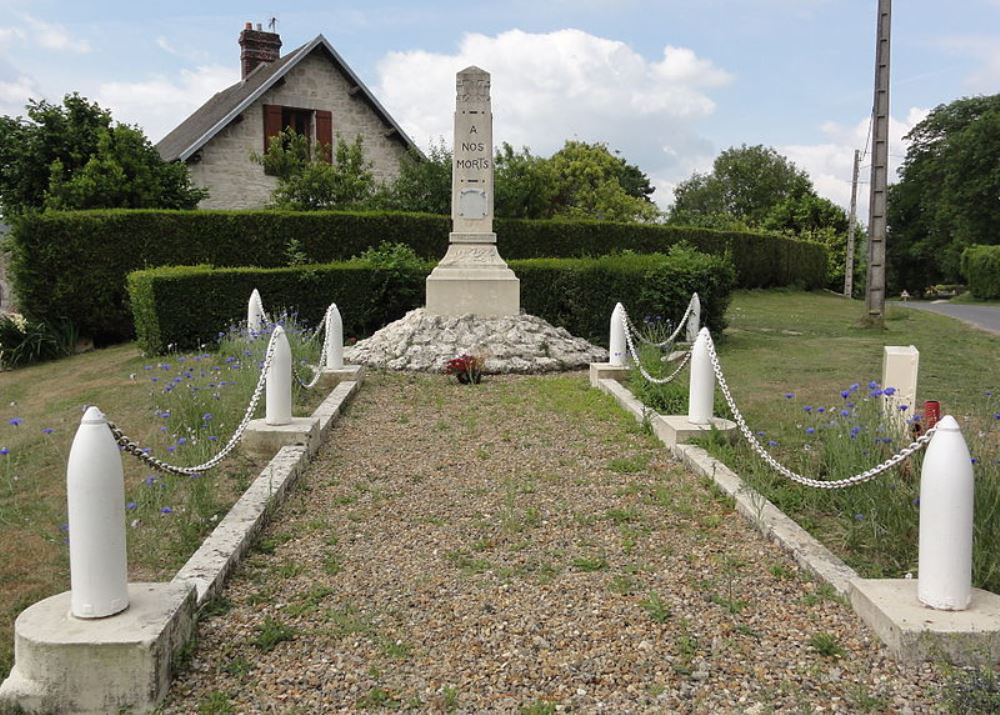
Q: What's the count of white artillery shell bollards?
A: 8